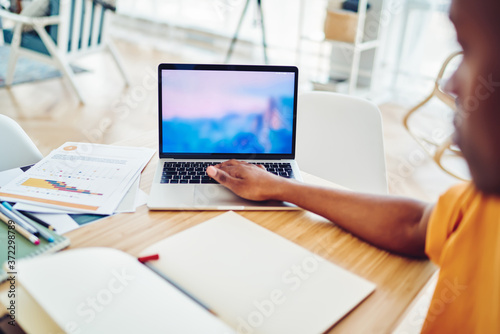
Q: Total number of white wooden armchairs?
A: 1